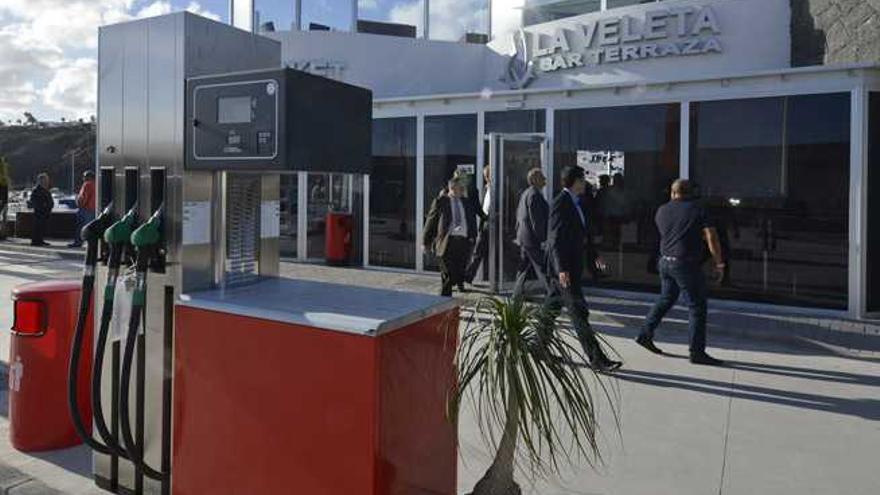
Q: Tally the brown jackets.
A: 1